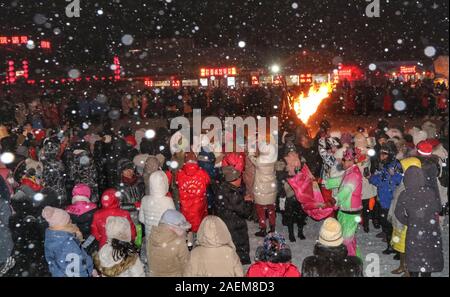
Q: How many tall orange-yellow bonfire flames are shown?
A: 1